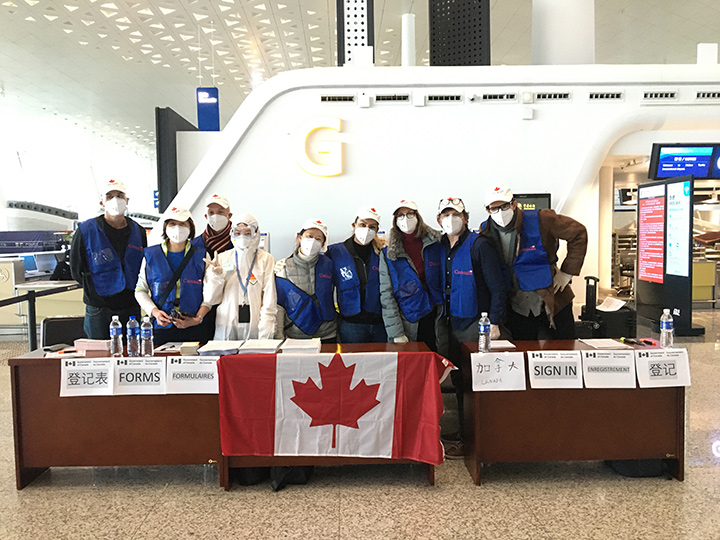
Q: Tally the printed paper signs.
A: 6